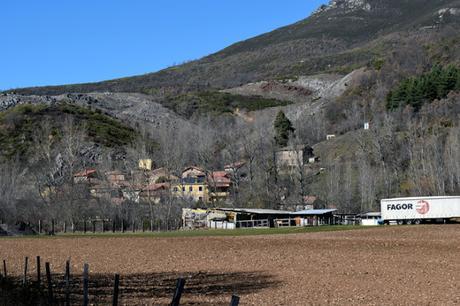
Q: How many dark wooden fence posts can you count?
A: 9